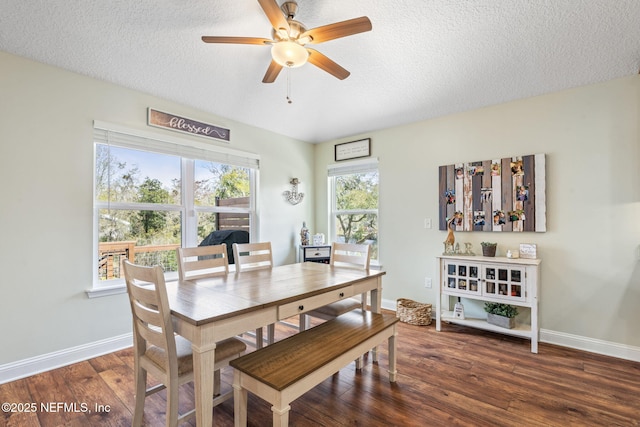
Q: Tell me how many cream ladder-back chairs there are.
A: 4